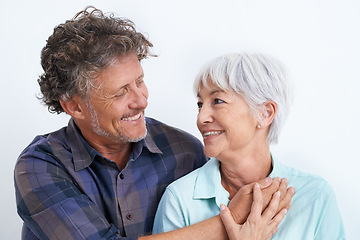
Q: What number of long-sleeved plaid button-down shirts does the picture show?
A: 1